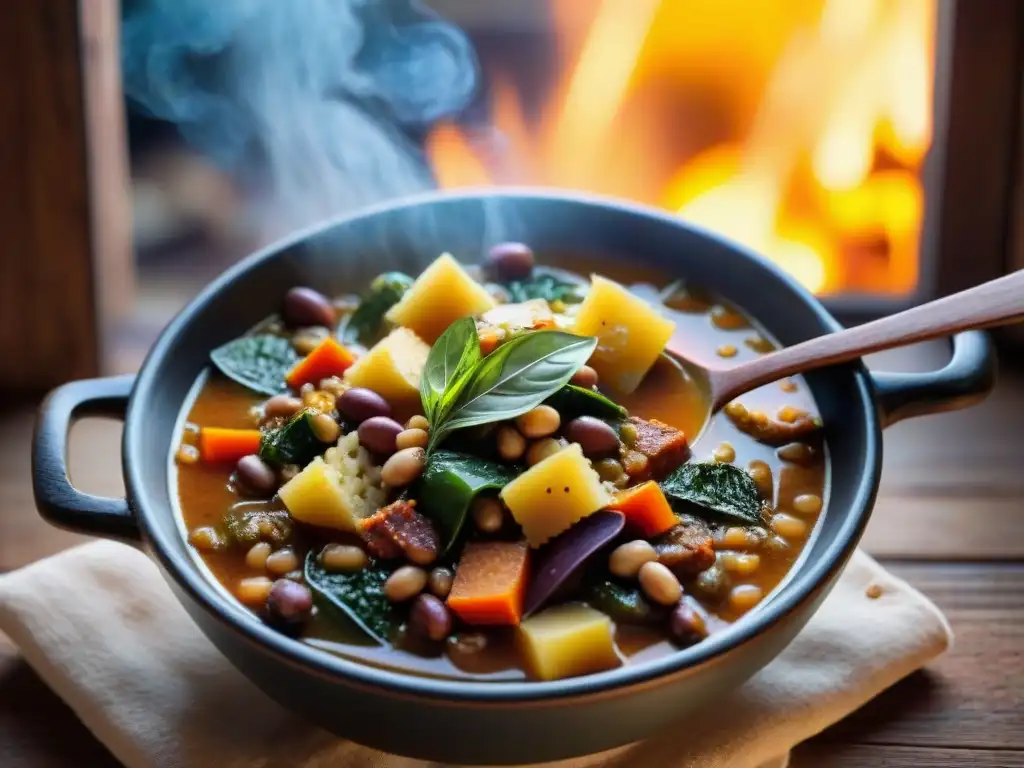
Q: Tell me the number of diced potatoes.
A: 6